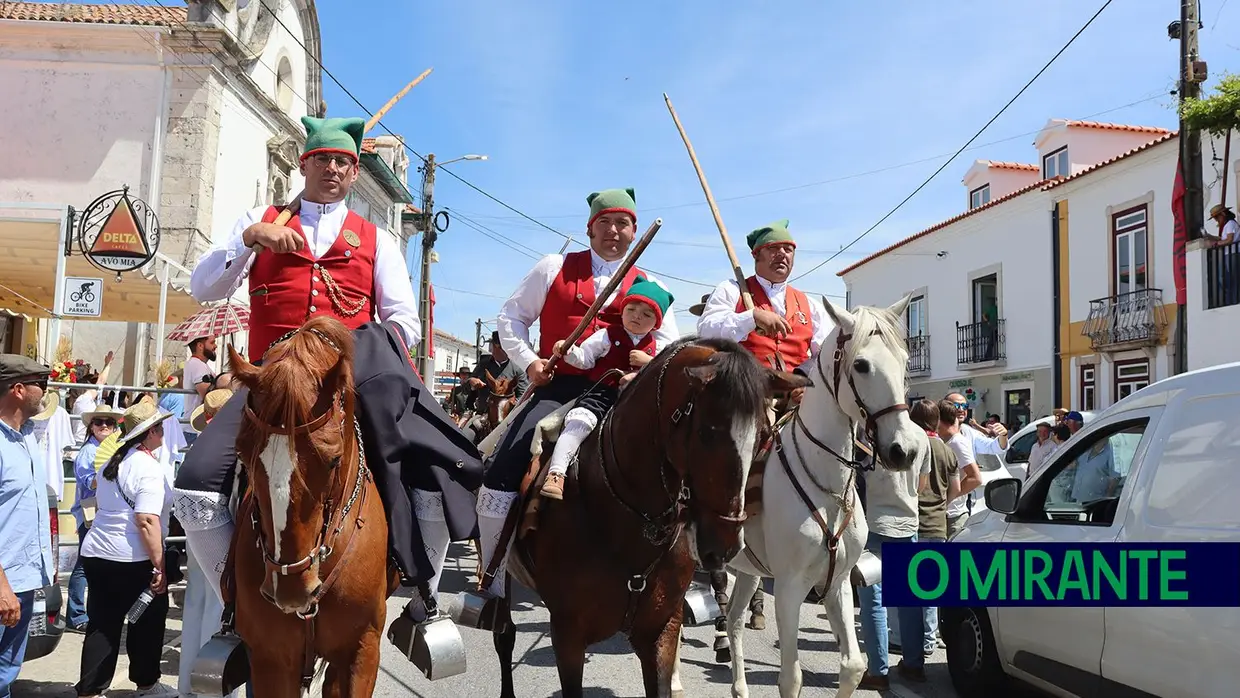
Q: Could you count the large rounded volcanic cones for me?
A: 0